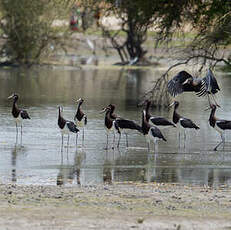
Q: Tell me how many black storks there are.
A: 10